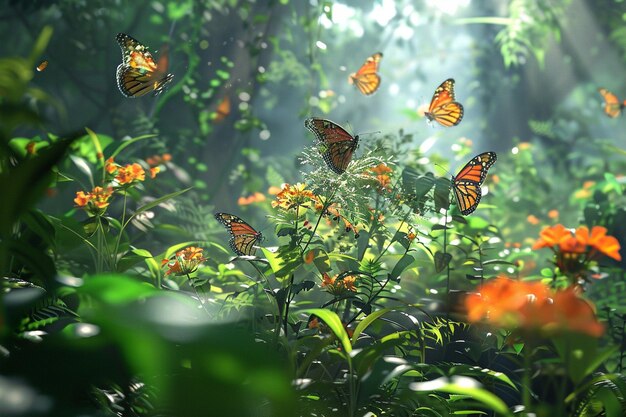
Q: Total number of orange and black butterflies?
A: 7